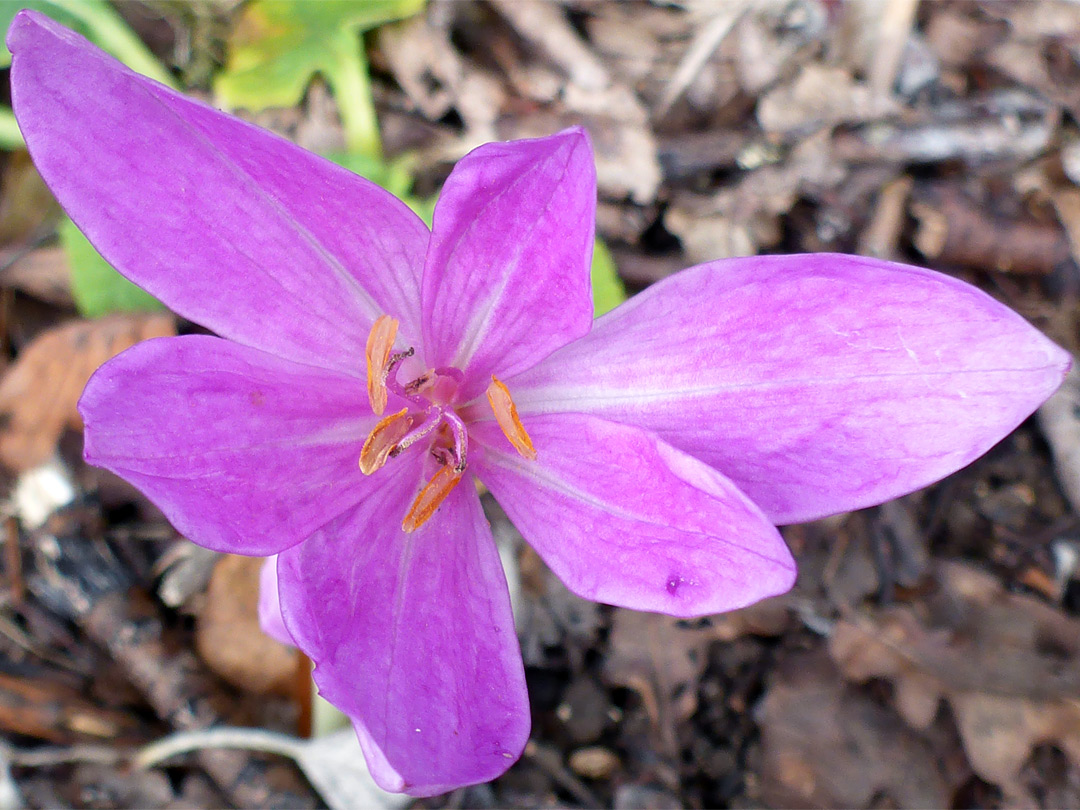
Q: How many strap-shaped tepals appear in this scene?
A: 6